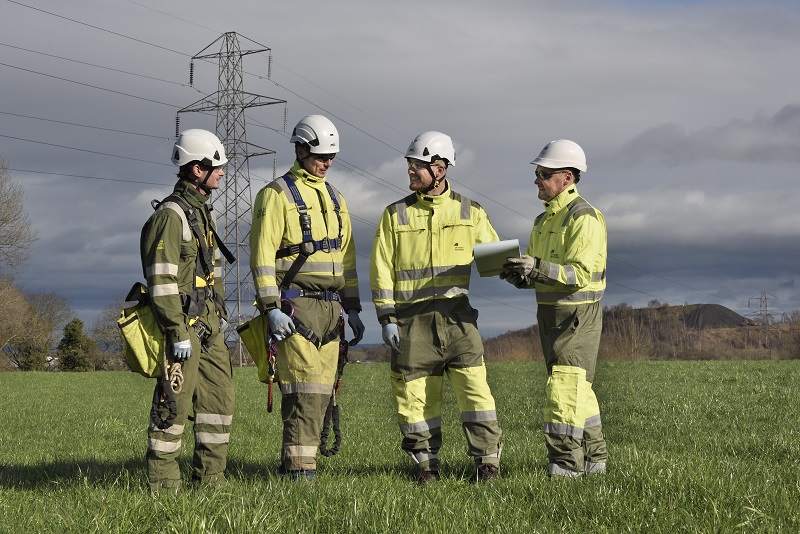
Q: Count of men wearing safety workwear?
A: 4